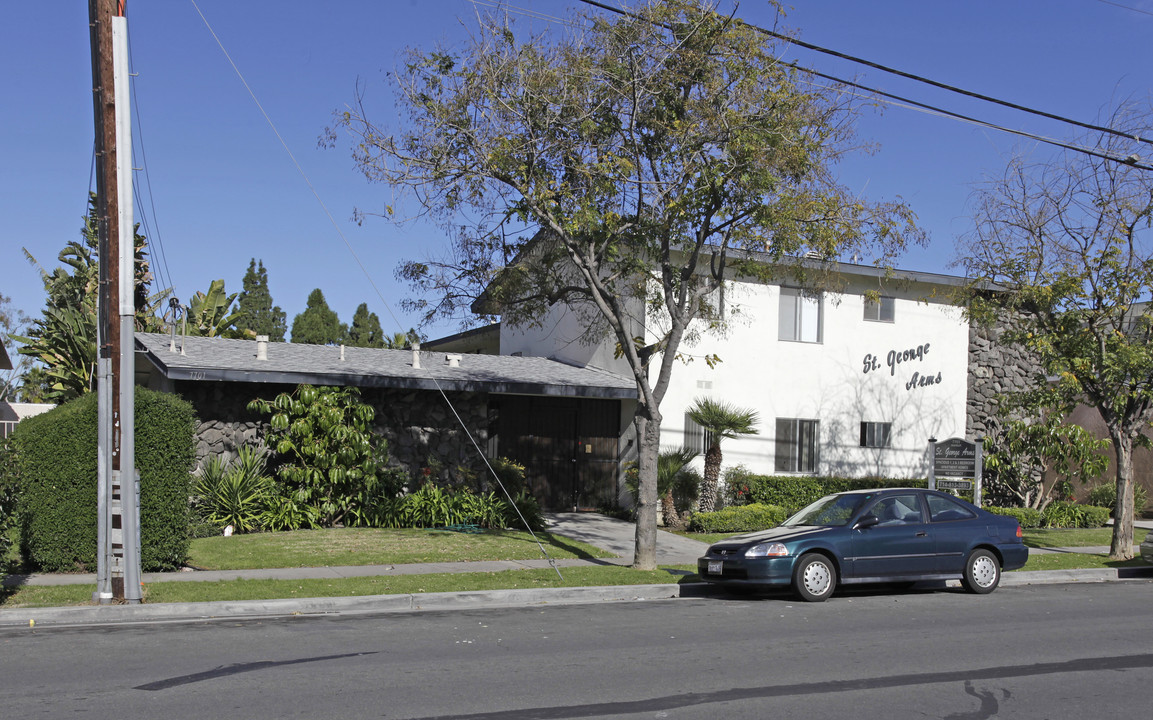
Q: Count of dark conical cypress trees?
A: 3